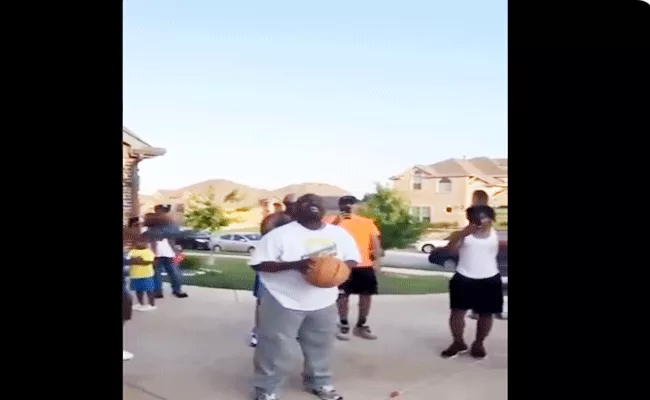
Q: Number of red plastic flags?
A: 0